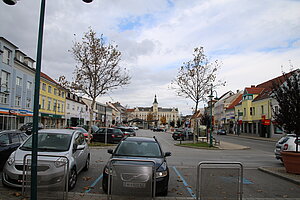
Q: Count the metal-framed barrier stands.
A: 3